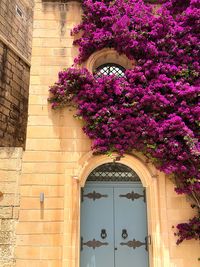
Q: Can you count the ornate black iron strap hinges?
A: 4